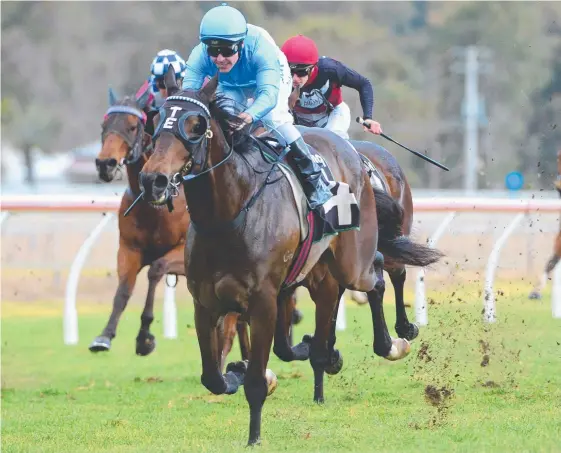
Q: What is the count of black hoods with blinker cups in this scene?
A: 1